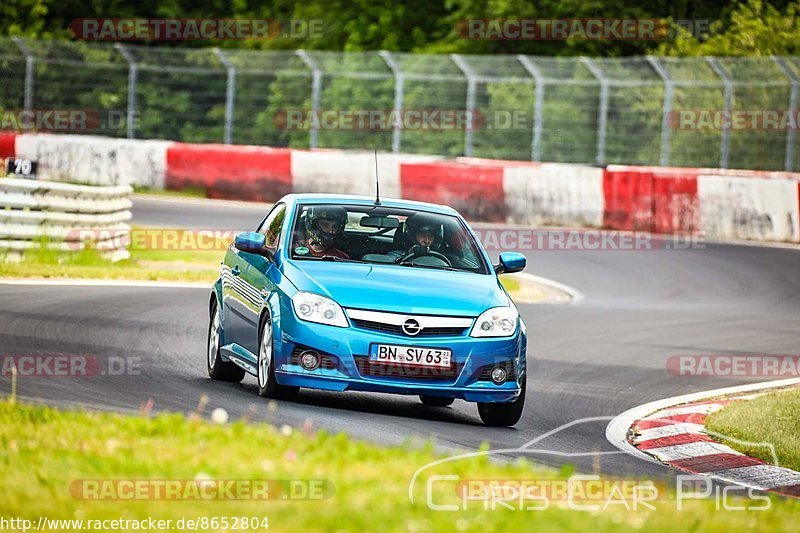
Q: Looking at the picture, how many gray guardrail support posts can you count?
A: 11